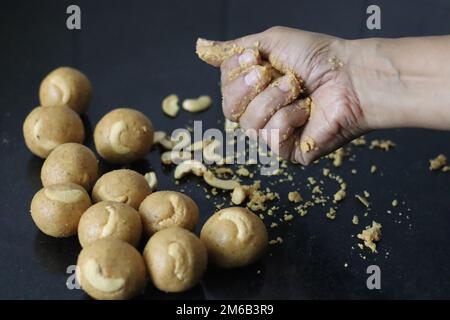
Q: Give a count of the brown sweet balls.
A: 11